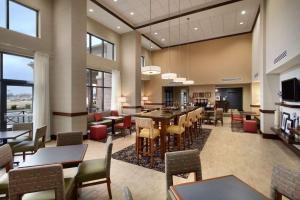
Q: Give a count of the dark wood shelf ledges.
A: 2